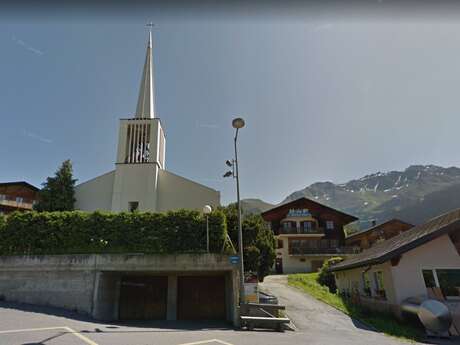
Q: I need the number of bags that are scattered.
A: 0